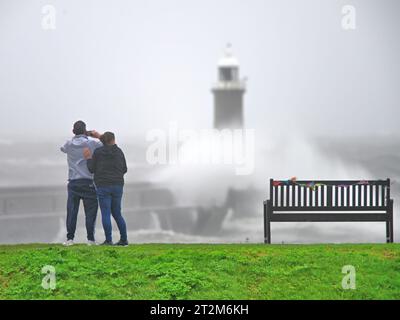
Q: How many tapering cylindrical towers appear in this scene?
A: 1